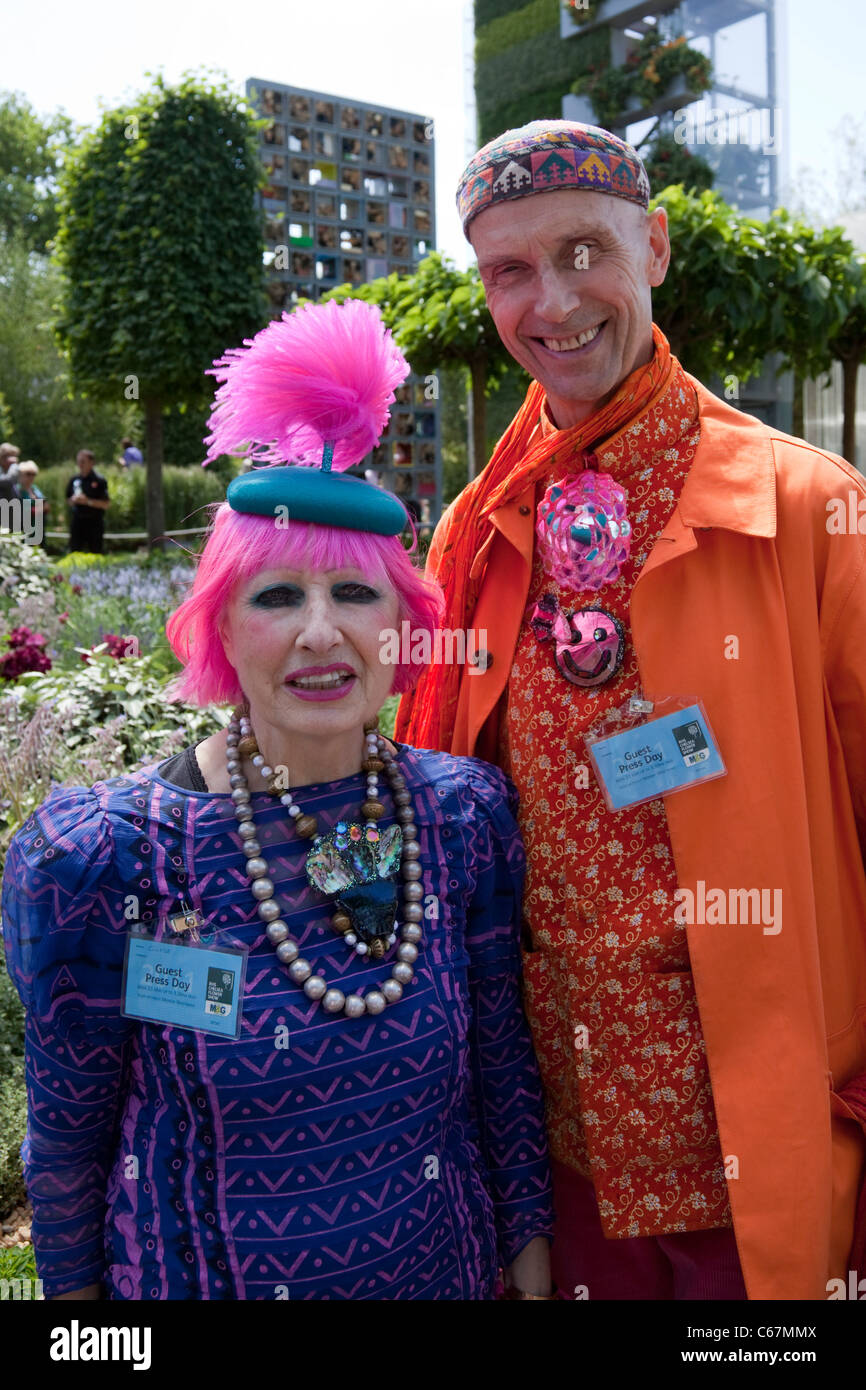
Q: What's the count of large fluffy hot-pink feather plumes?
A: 1